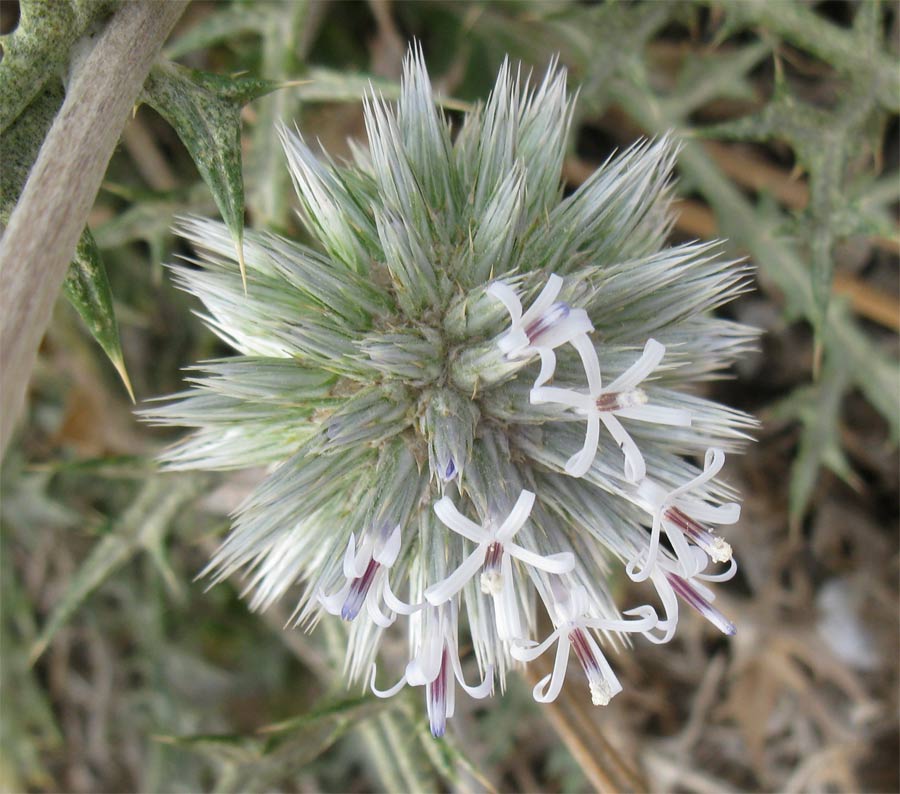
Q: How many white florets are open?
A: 8